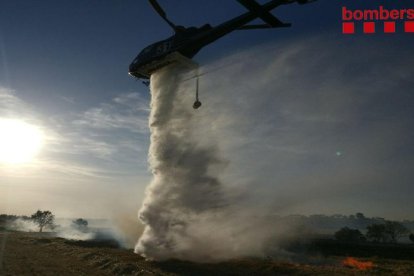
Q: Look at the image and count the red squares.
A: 4